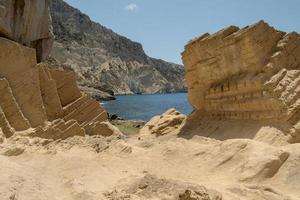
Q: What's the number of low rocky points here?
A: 1